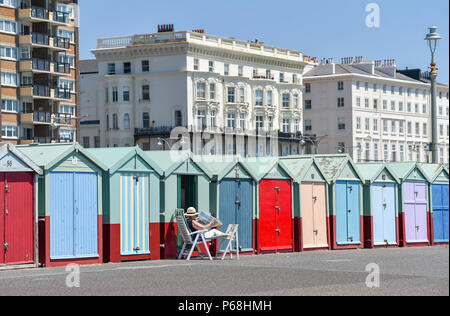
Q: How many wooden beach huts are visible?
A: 11